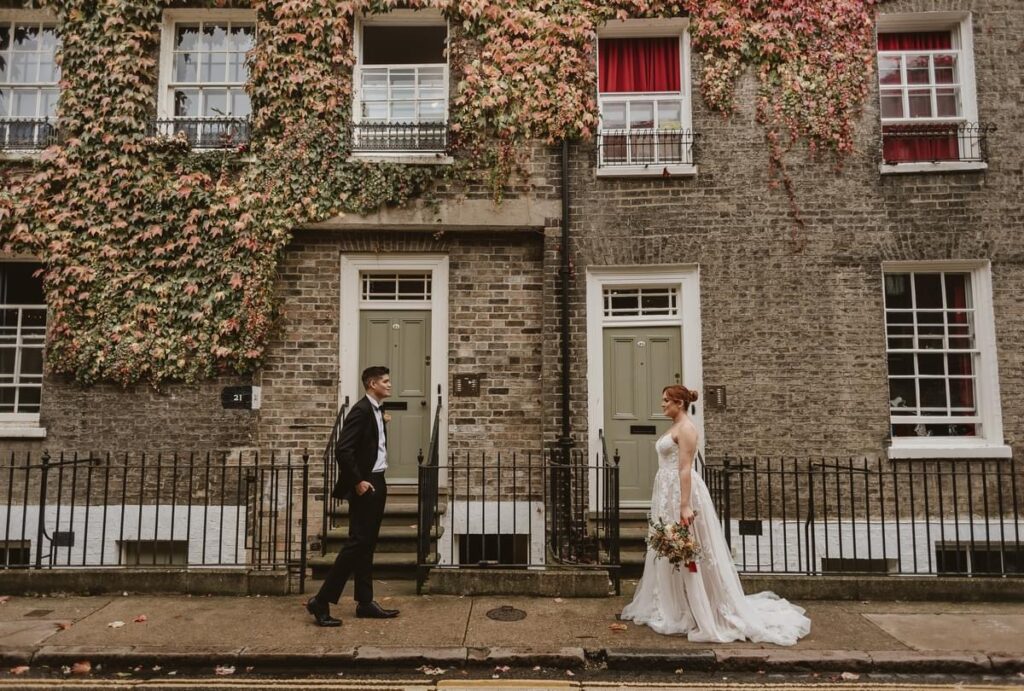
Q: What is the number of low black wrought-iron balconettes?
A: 5